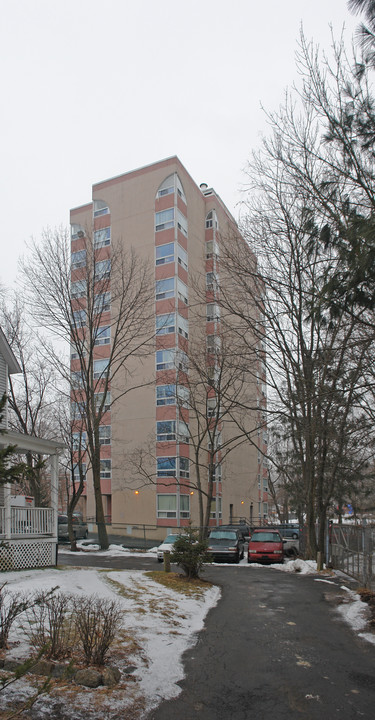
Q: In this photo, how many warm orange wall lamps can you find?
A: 3